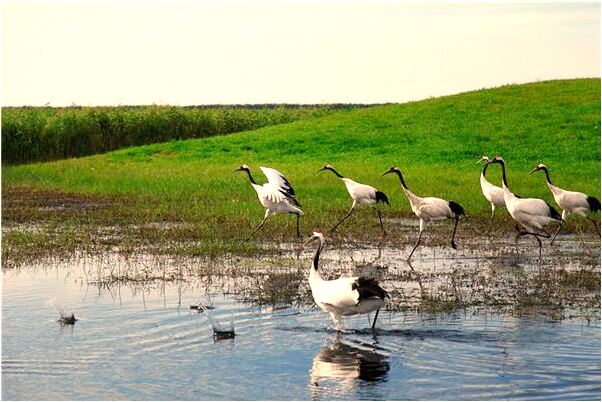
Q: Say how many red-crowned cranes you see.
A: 7